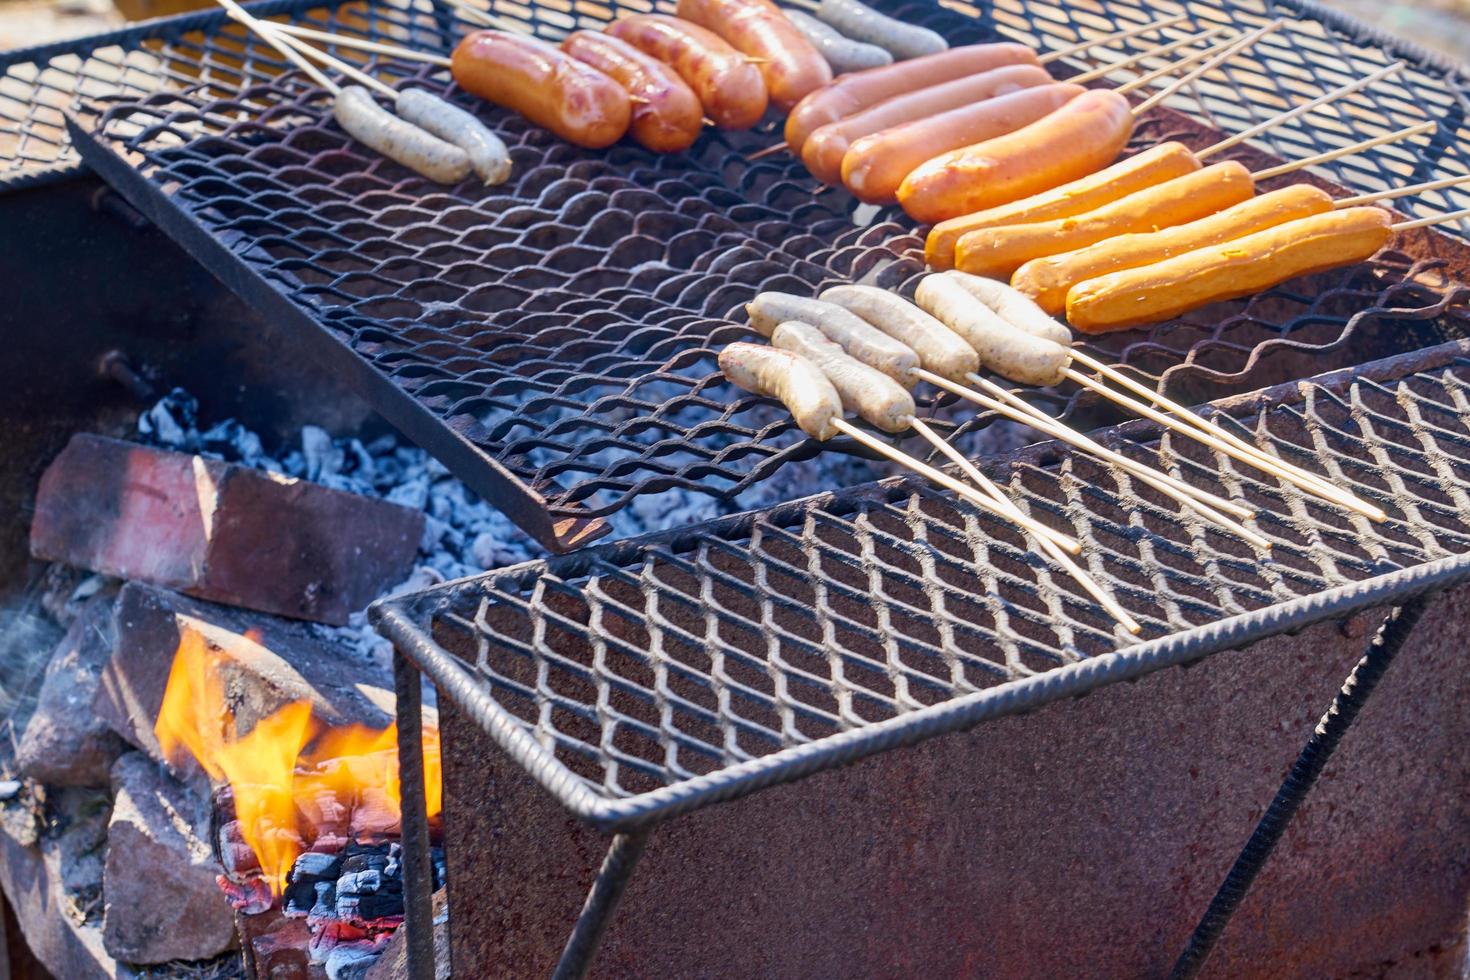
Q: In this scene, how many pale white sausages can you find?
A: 10